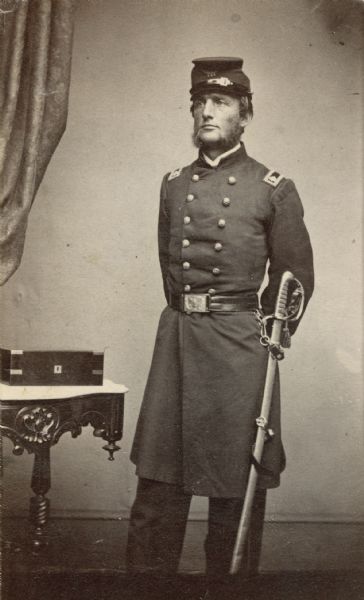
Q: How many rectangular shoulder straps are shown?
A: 2